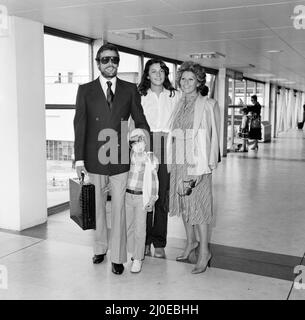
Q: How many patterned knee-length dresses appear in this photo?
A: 1